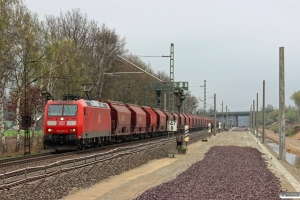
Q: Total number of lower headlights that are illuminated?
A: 2